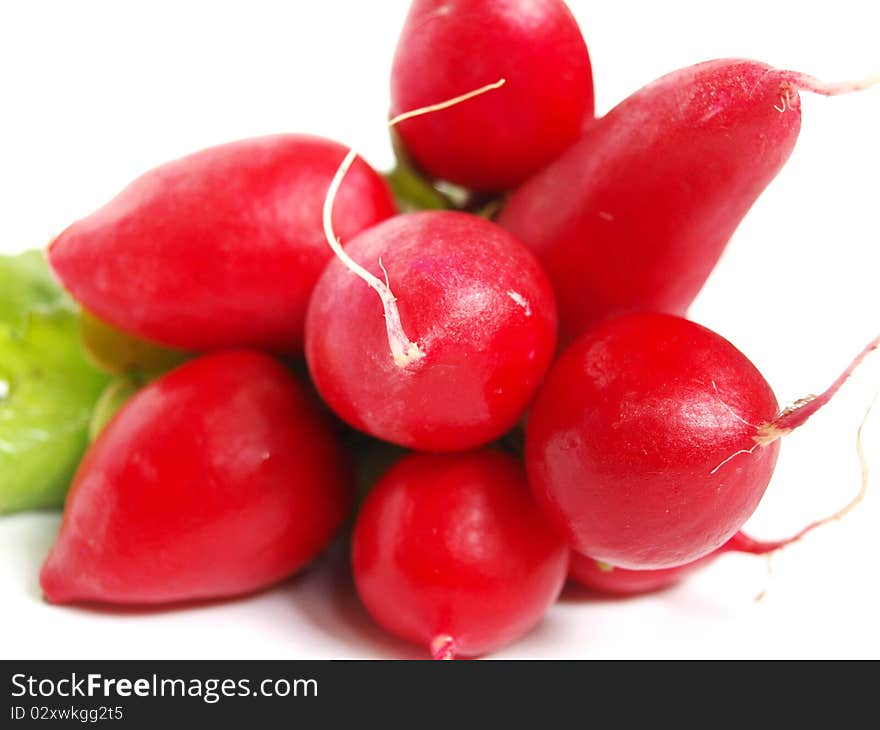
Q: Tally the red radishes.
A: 8